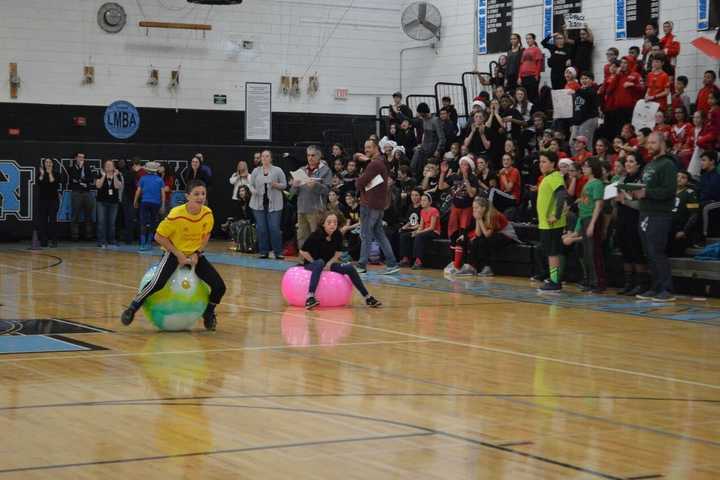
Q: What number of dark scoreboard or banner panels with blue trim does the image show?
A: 4